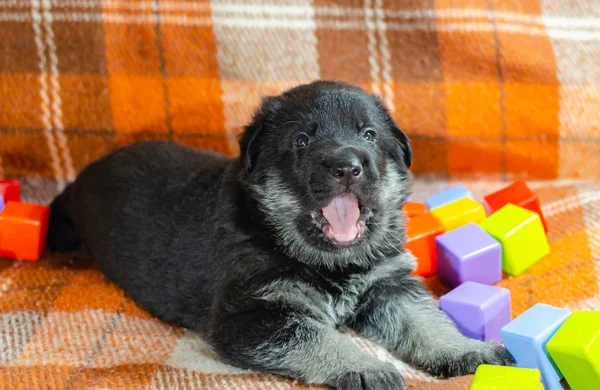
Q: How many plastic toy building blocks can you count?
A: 14